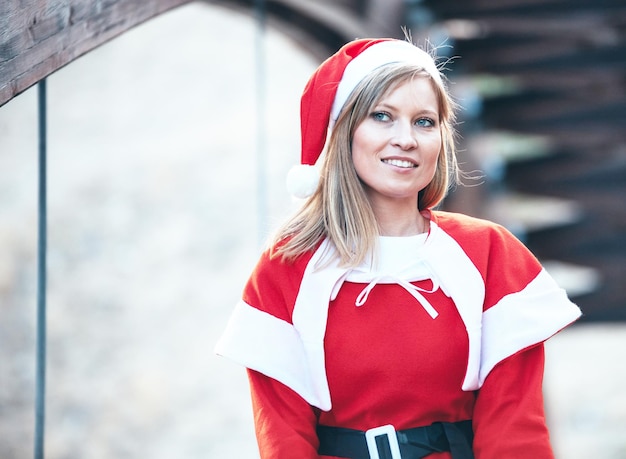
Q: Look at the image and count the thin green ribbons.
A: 0